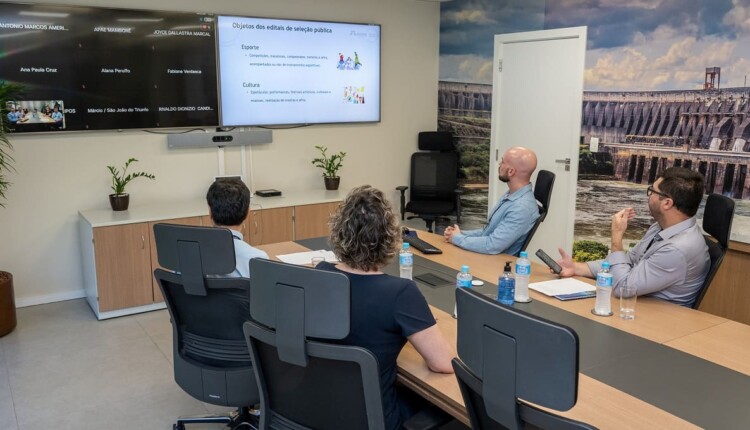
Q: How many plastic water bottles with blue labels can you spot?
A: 4